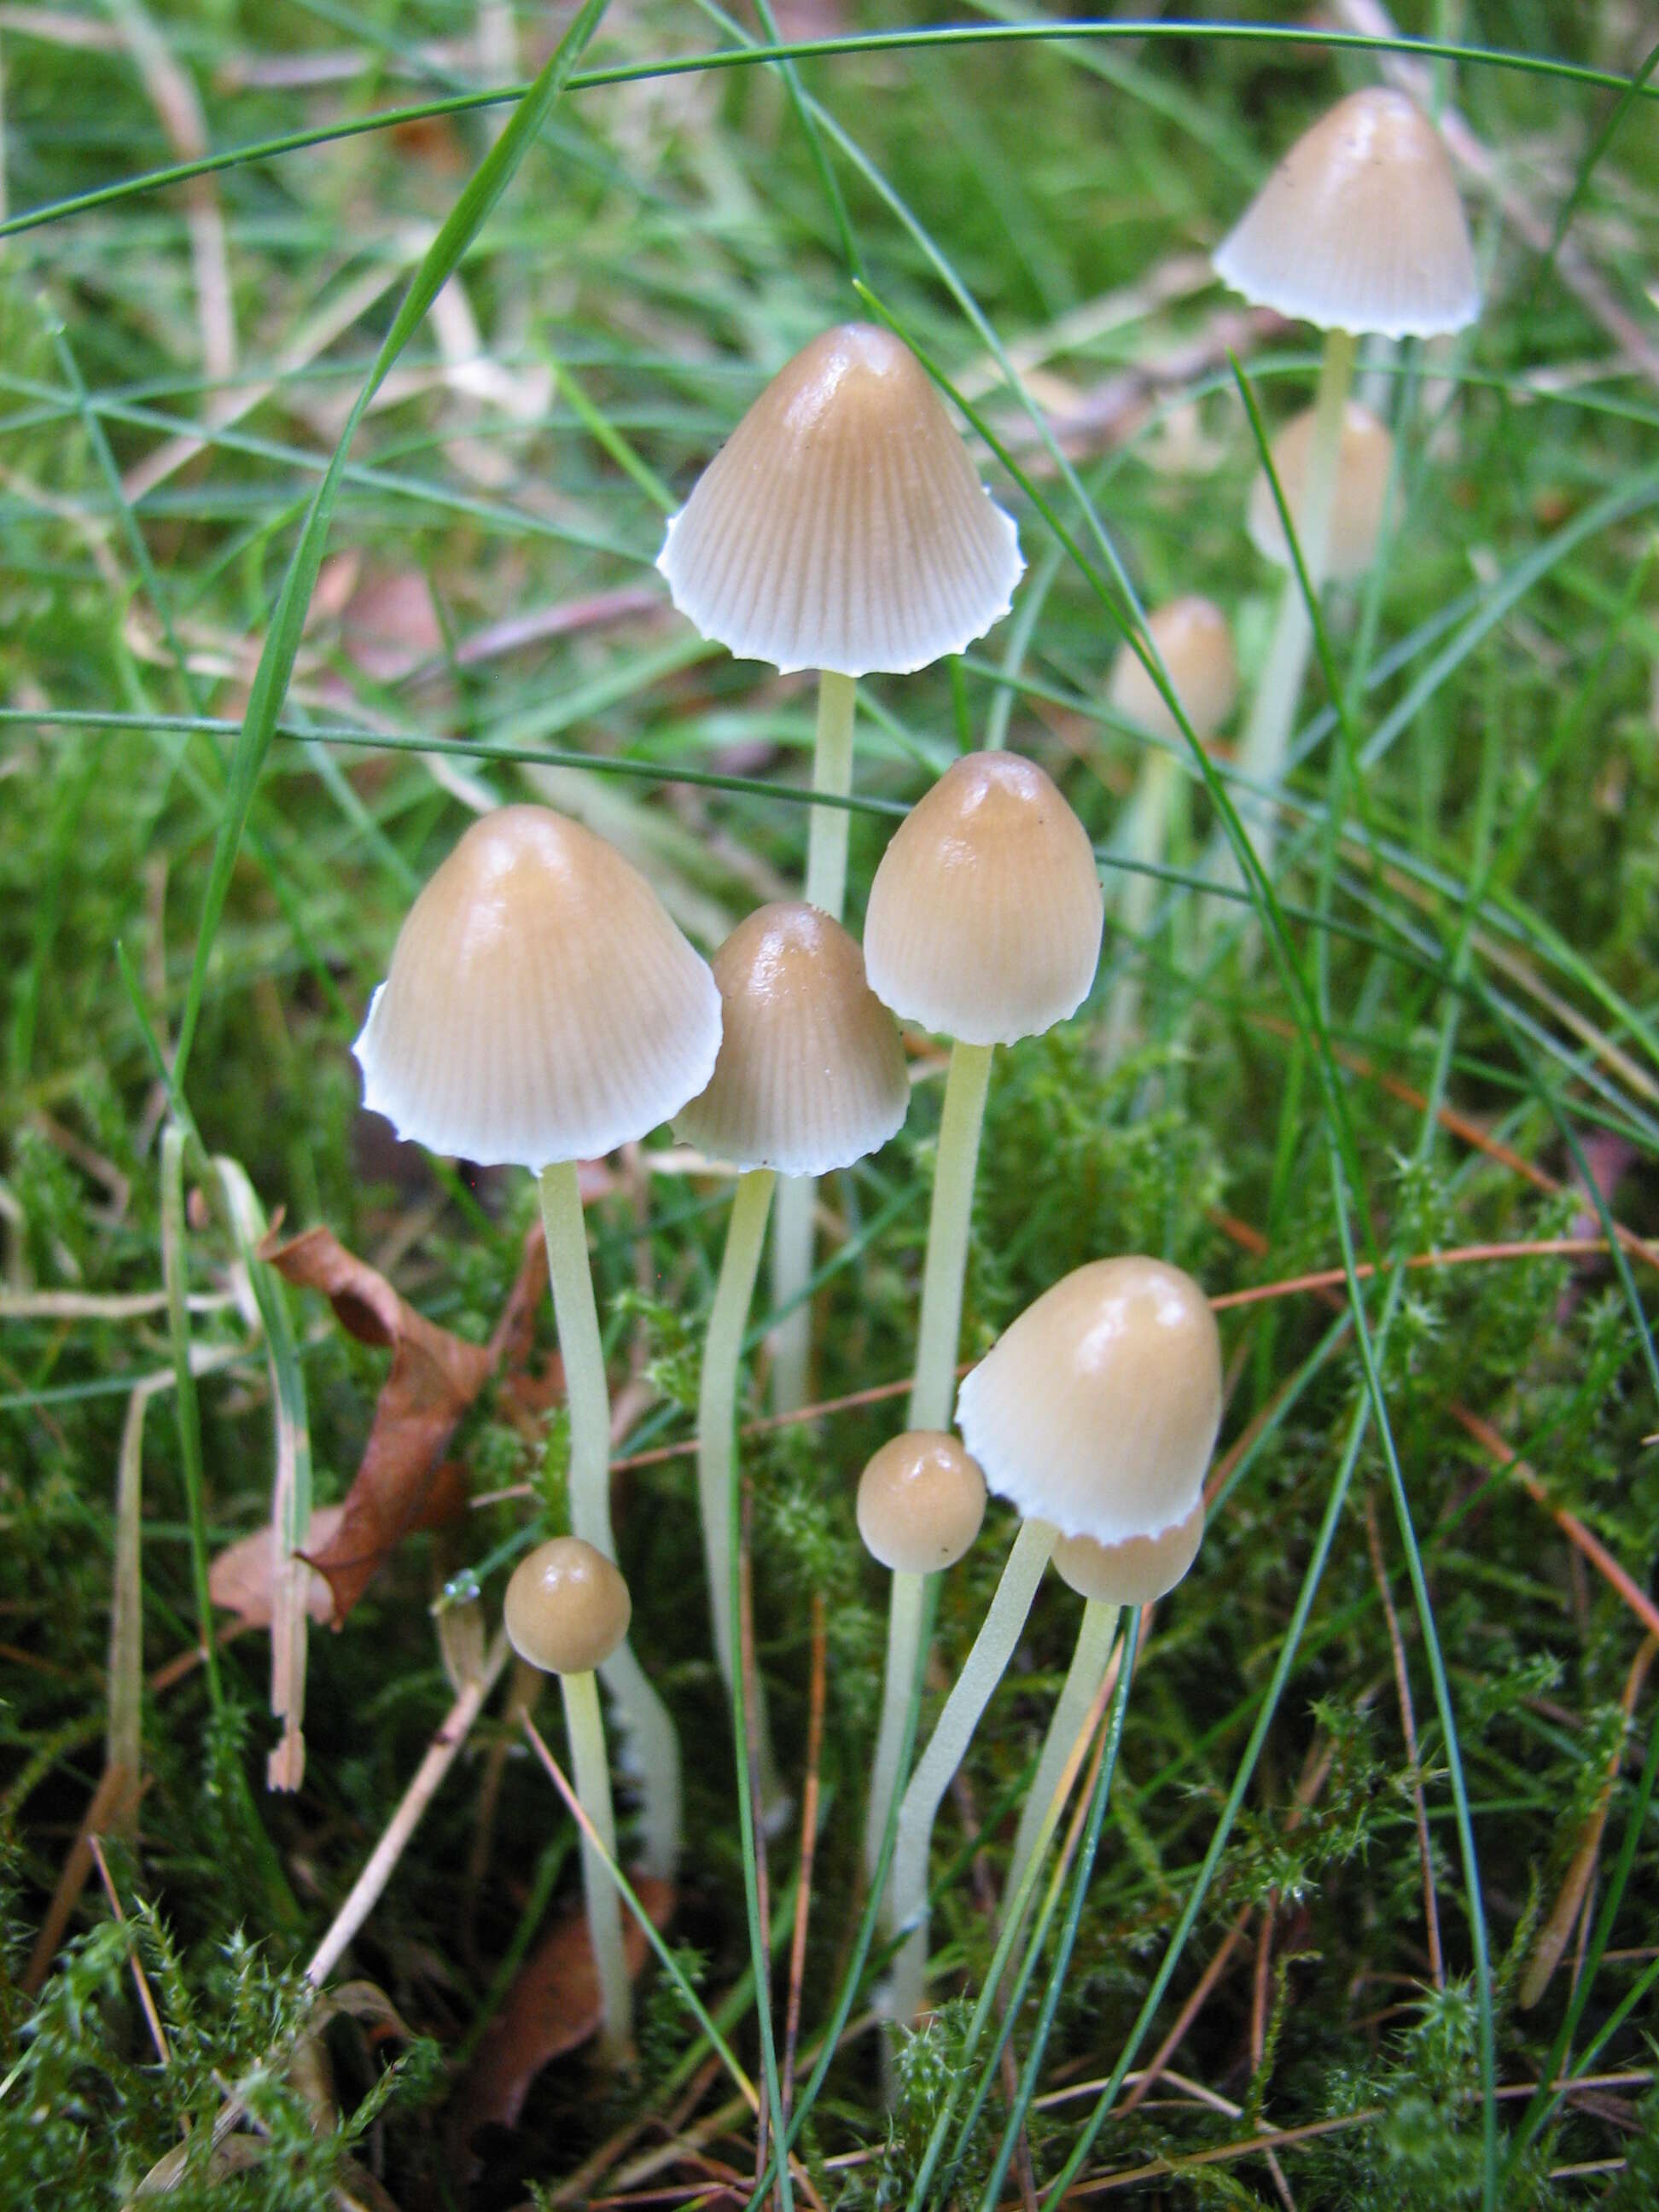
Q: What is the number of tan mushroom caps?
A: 11